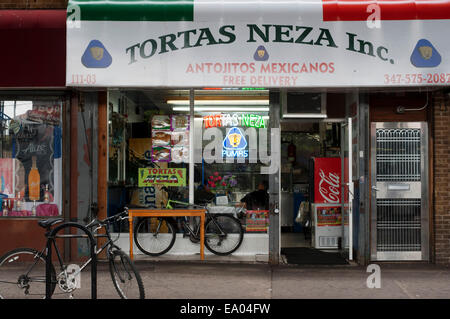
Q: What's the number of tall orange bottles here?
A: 1